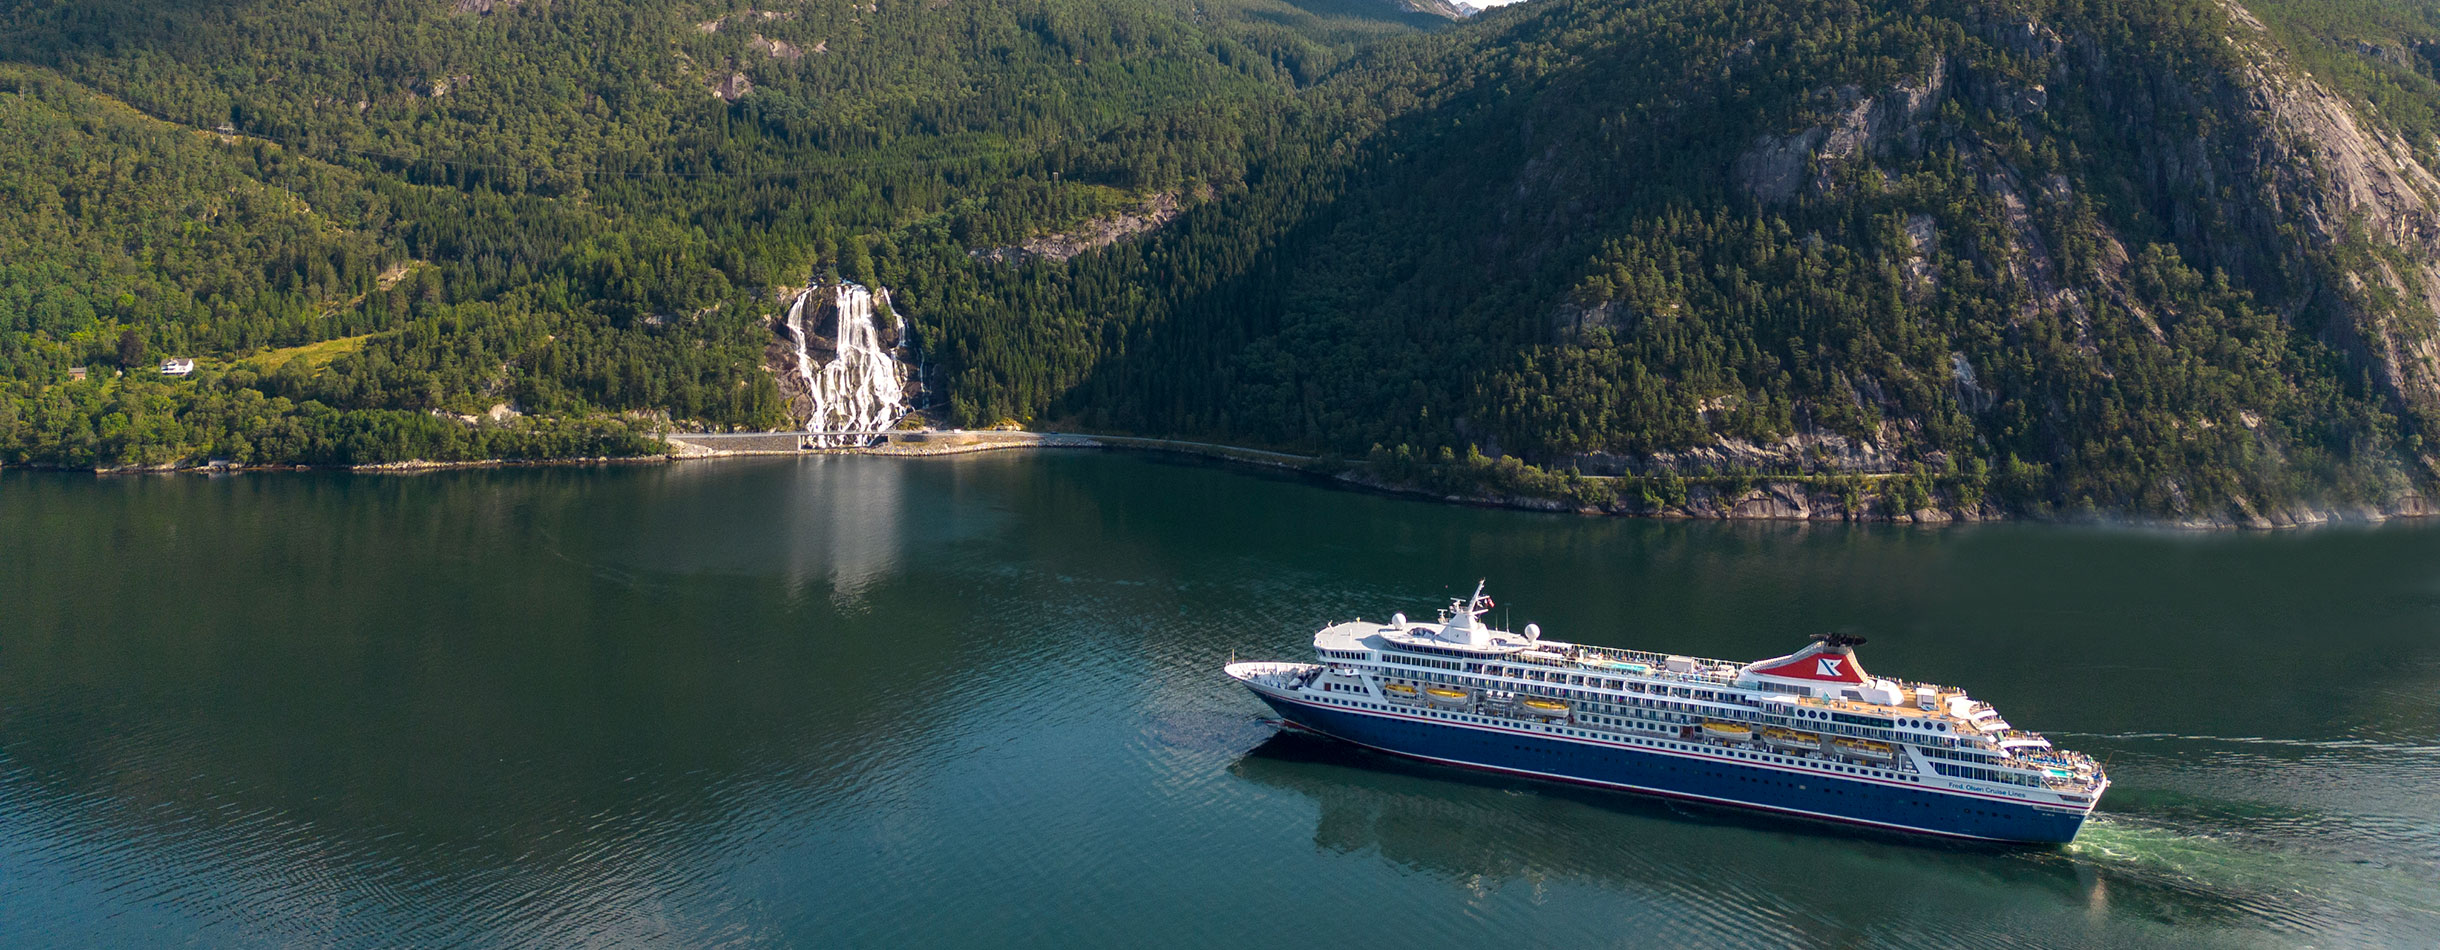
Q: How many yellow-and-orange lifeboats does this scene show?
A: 6